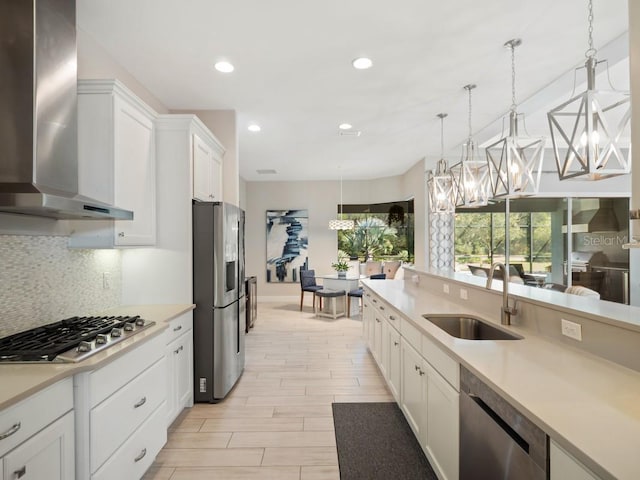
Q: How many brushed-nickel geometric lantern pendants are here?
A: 4